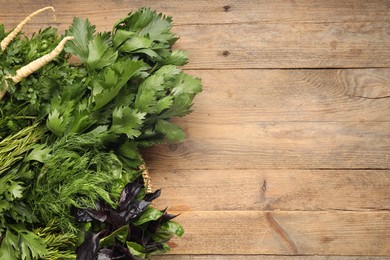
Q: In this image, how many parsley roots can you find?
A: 2